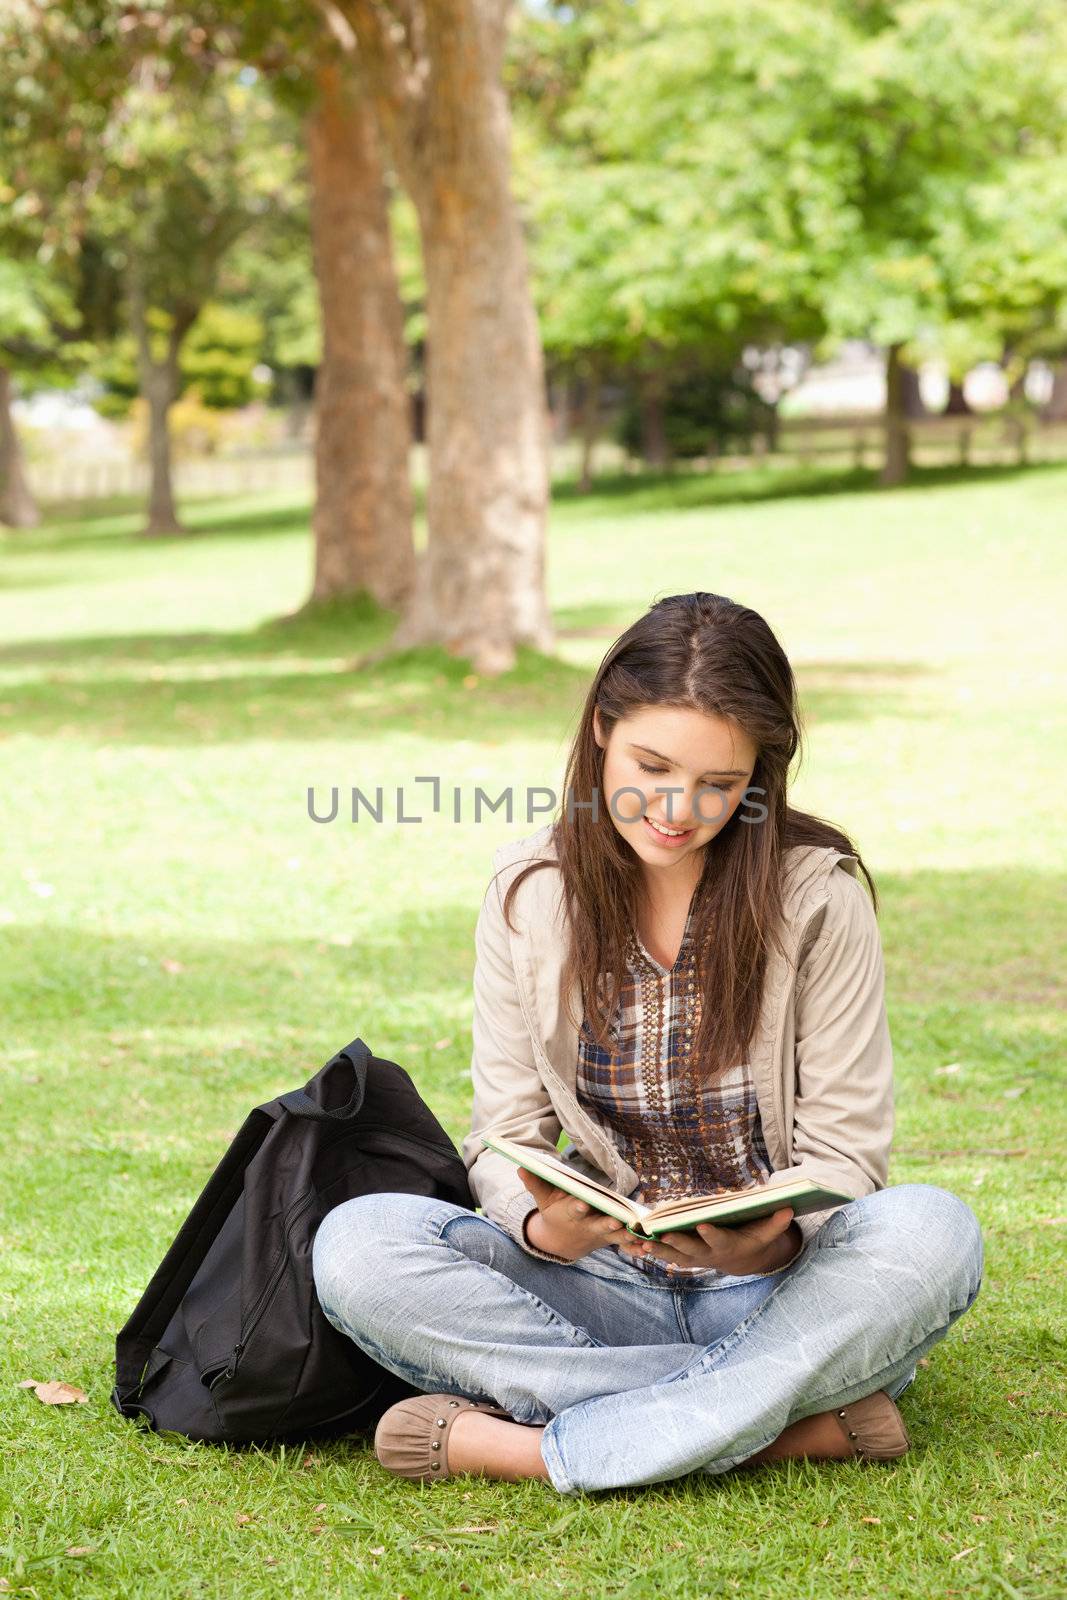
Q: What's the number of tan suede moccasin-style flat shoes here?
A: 2